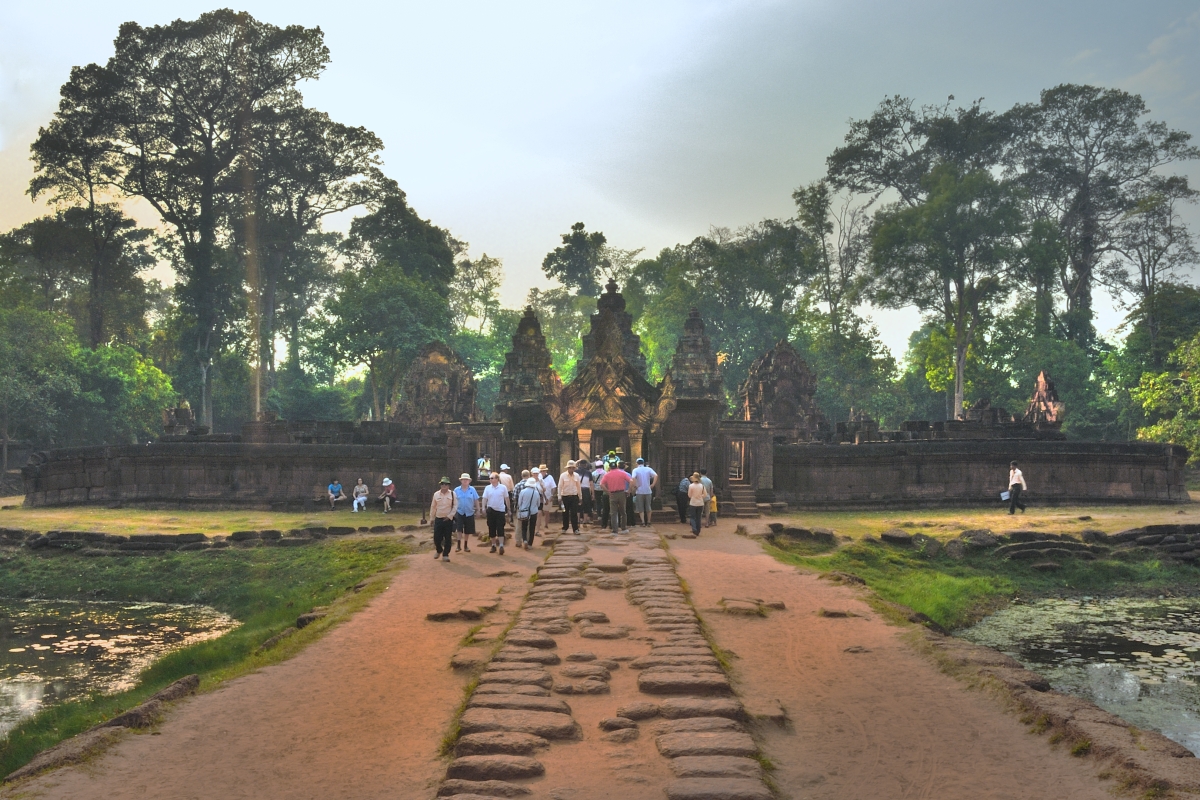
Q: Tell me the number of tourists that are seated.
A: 3